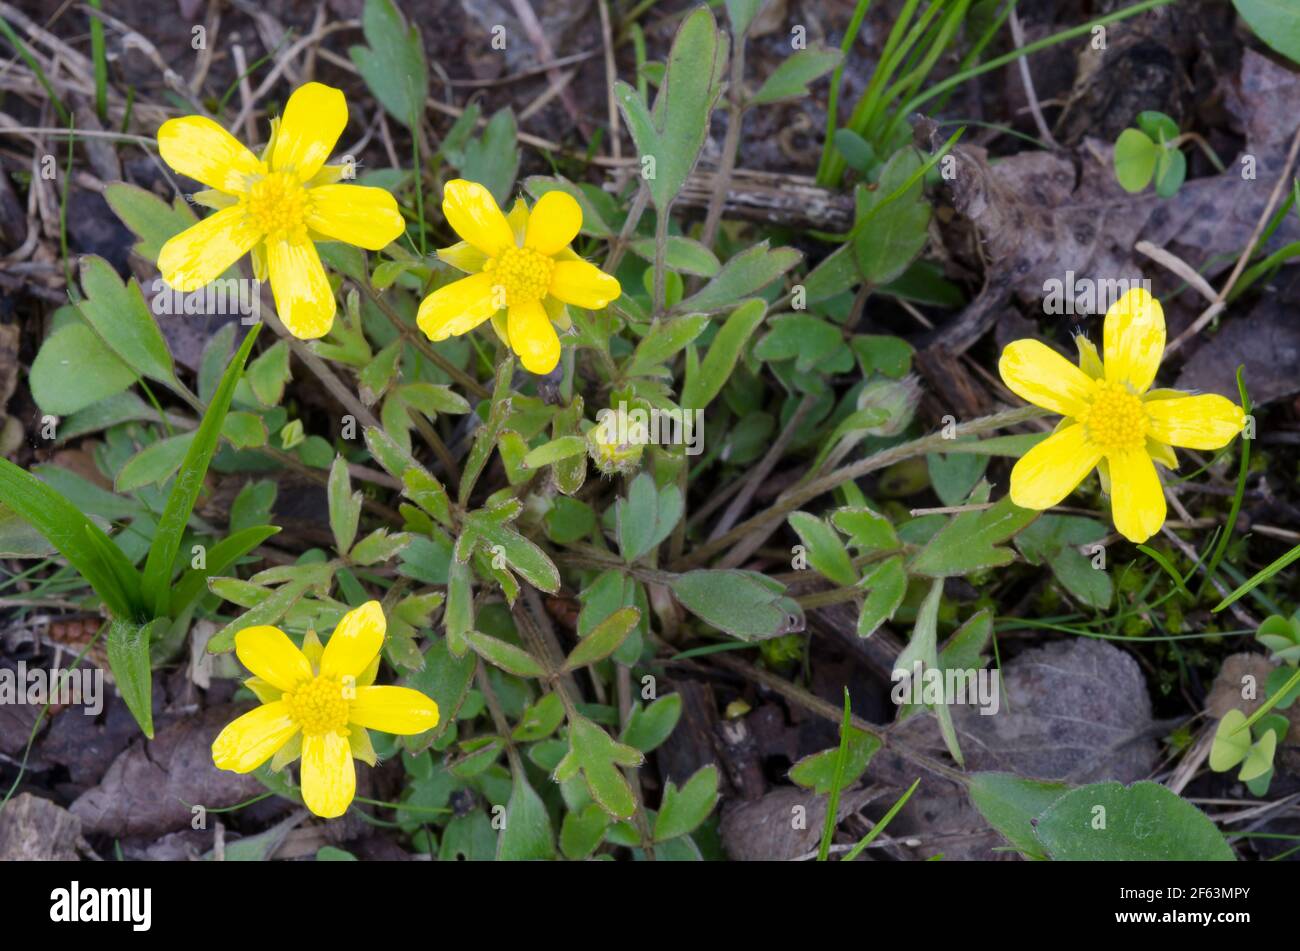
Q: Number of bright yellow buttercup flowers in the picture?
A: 4